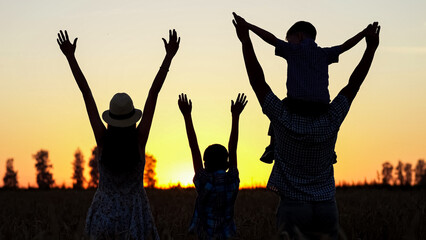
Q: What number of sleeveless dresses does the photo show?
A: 1